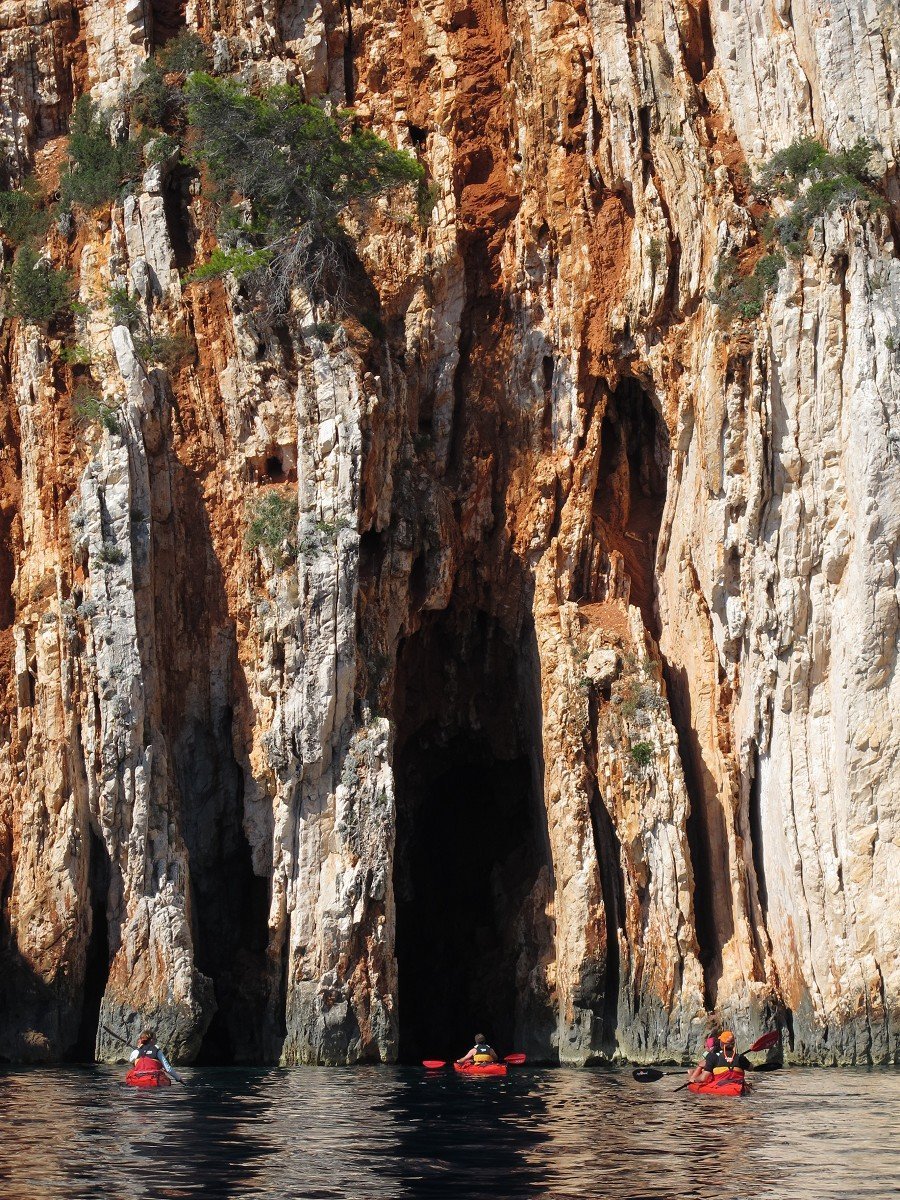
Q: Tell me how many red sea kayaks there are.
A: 3